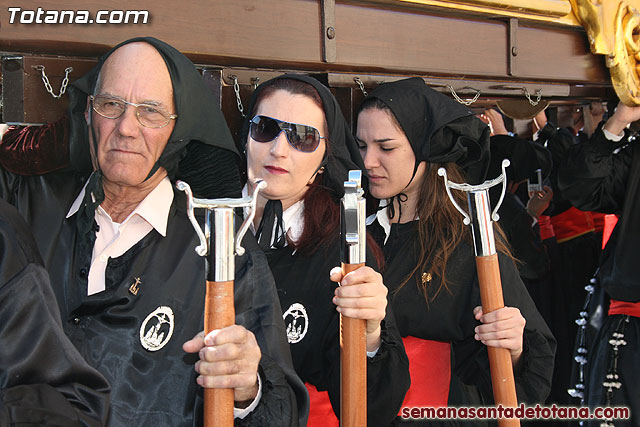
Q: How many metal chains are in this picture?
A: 5